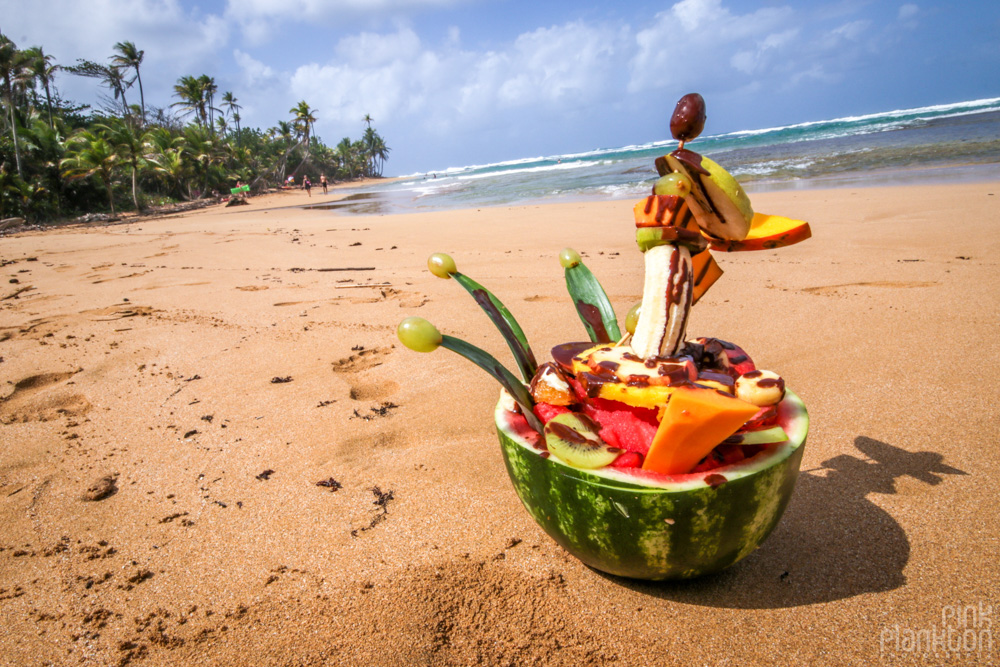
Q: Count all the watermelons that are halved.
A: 1